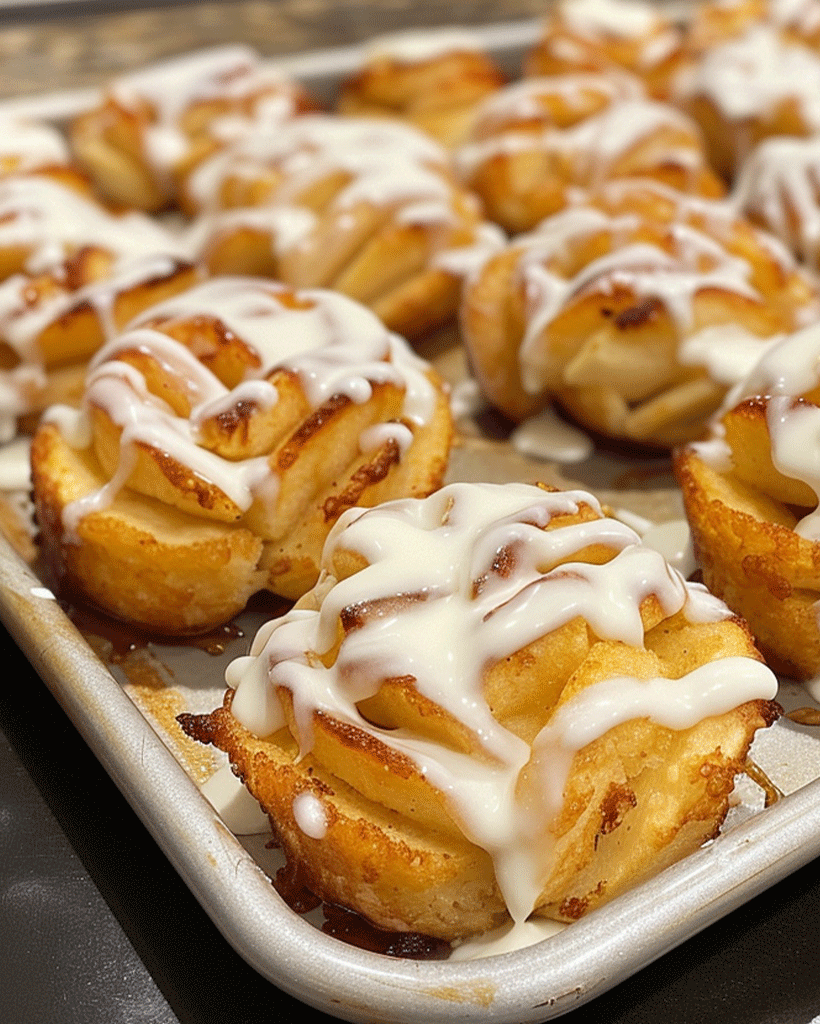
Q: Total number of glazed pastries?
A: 14